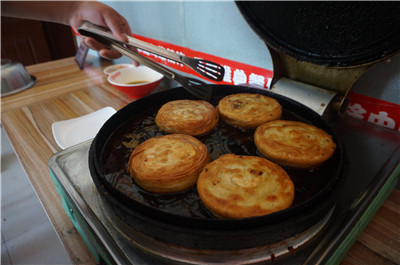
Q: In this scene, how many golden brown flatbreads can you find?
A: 5